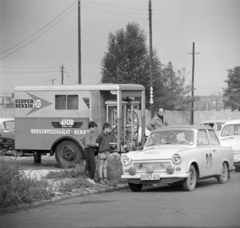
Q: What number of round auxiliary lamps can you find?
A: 3